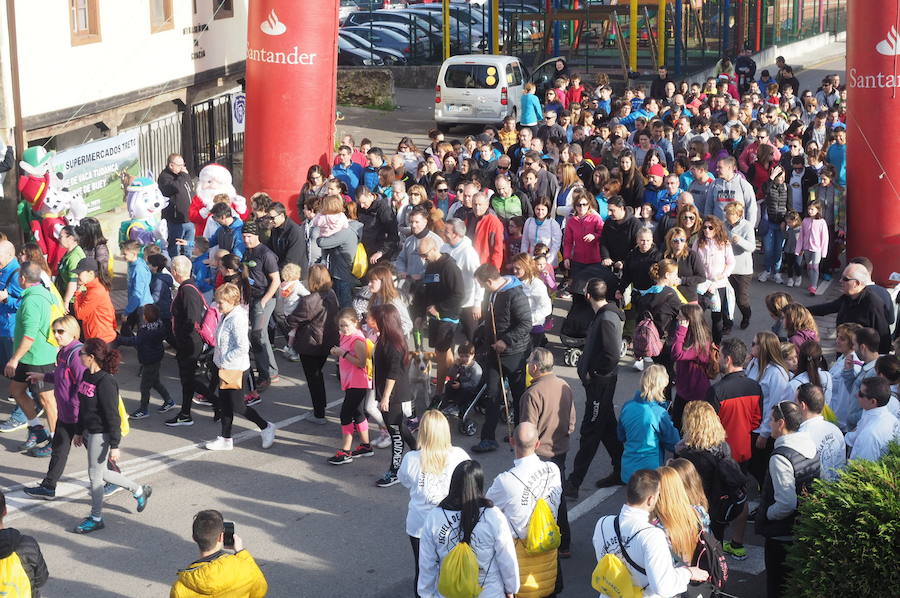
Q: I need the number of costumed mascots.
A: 4